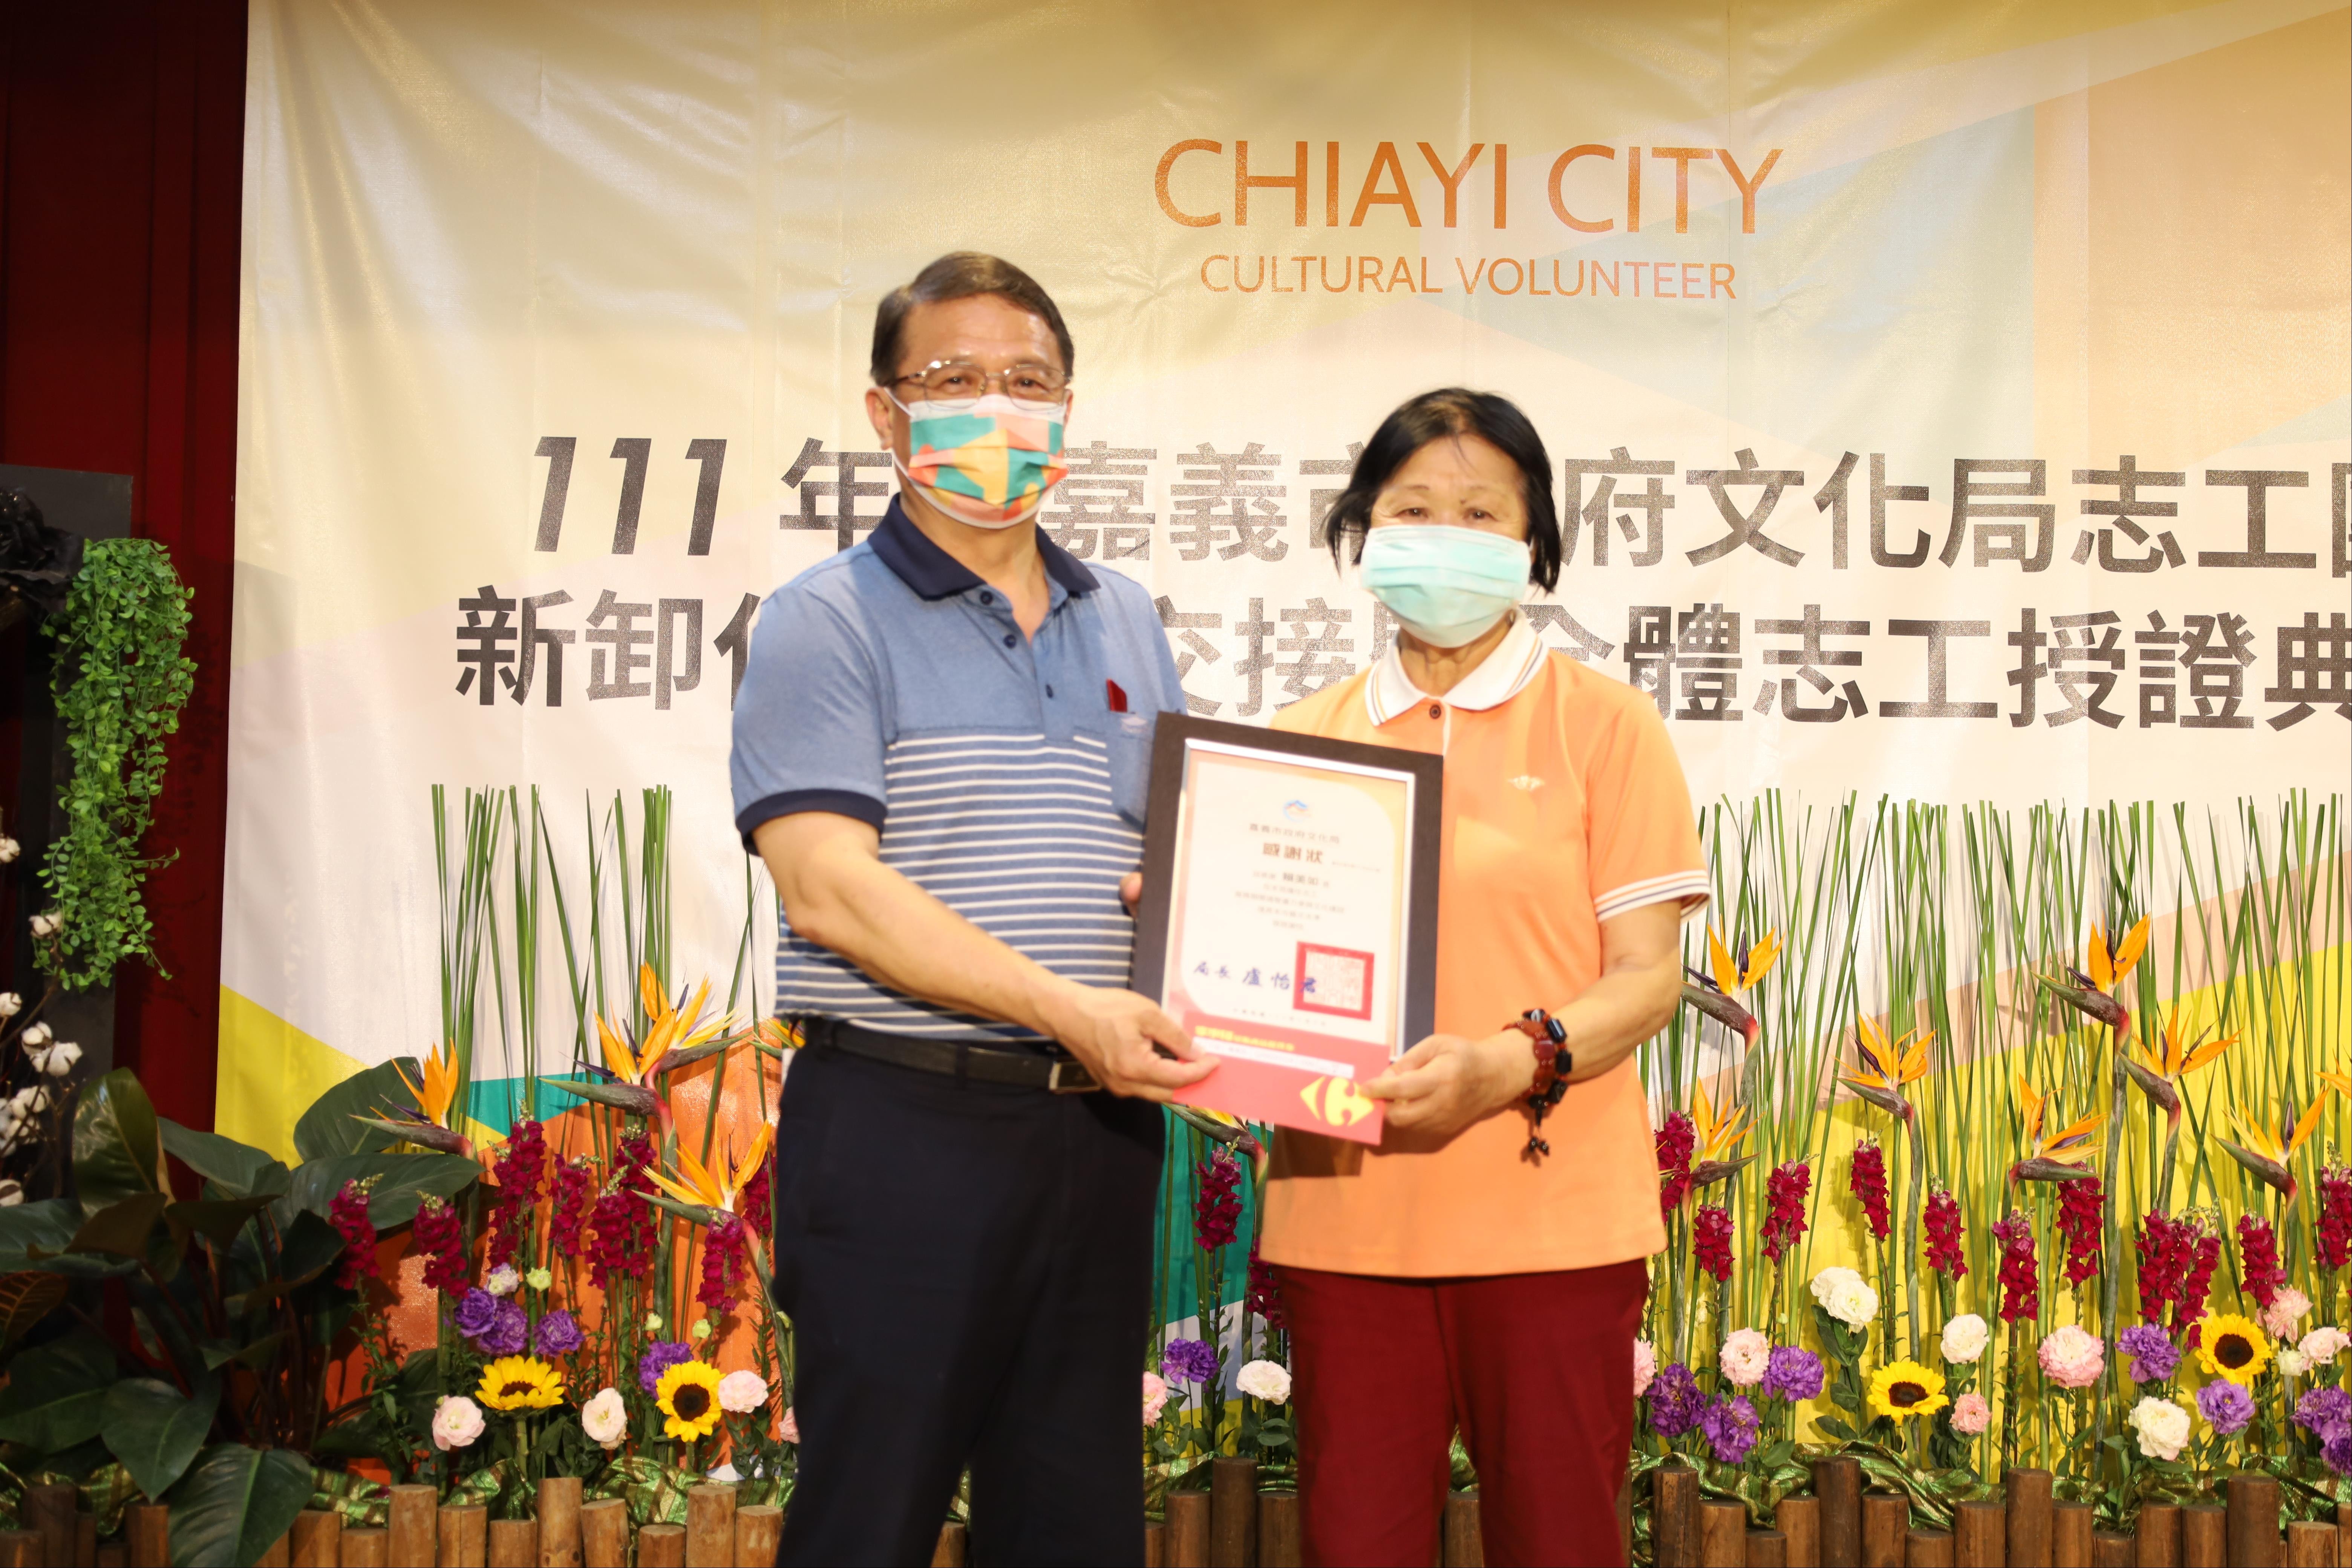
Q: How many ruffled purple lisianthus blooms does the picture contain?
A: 12